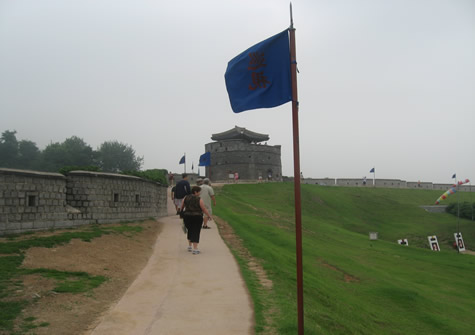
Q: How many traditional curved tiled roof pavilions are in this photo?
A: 1